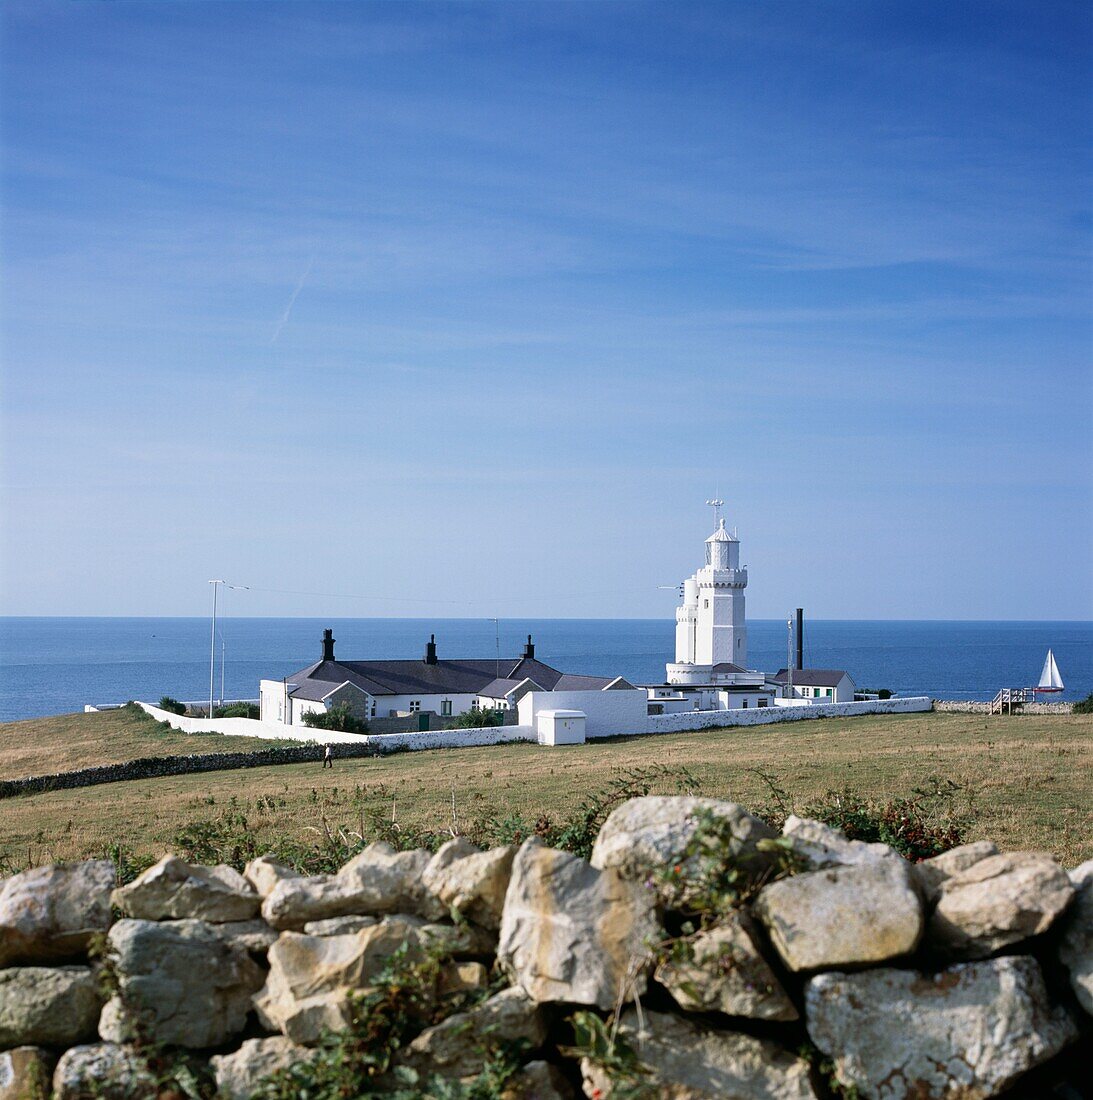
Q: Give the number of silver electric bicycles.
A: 0